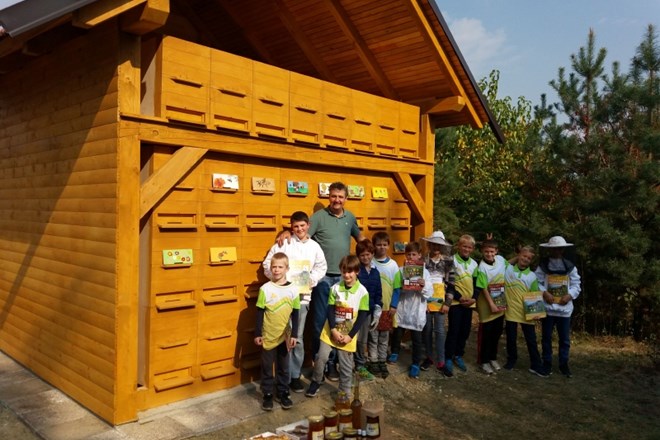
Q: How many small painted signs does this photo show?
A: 9